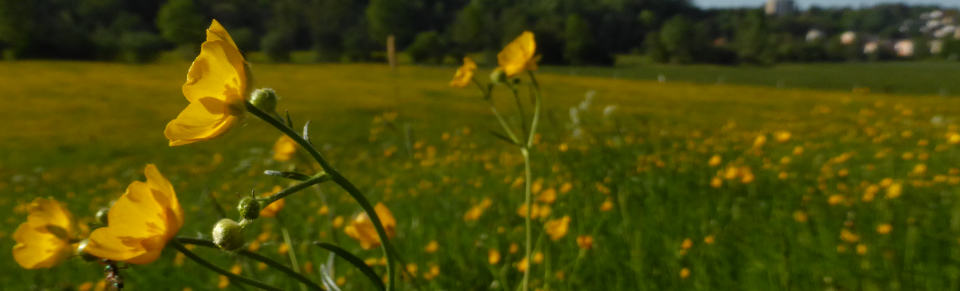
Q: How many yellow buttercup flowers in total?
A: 5